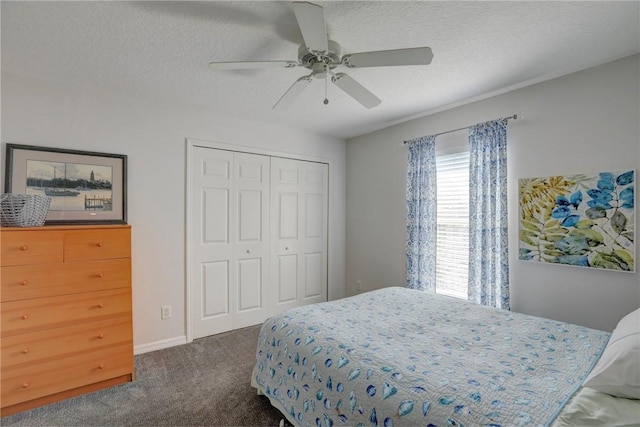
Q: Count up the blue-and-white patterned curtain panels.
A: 2